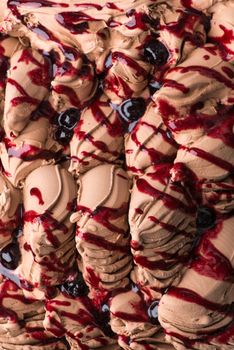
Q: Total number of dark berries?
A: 8